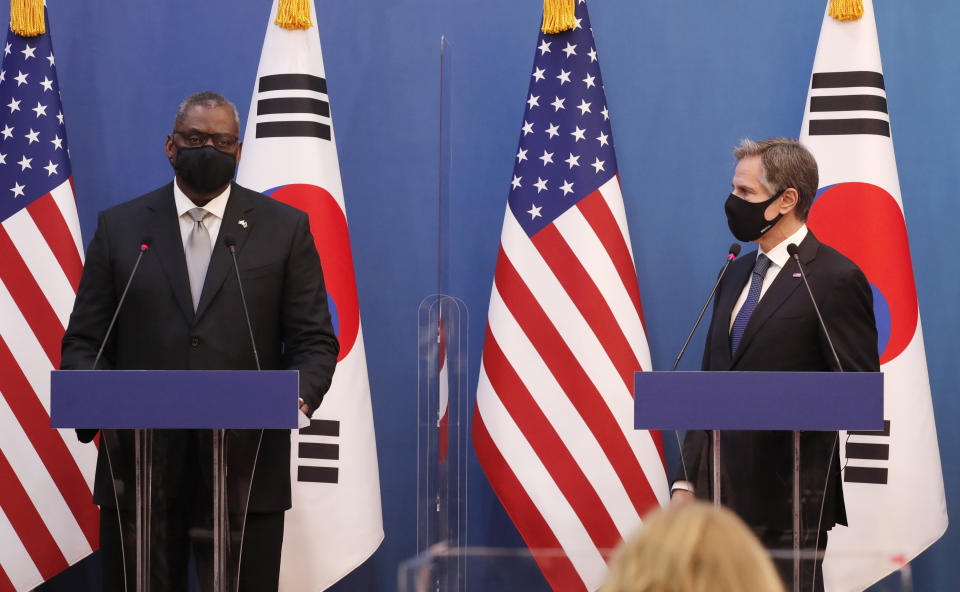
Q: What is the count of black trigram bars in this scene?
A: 12